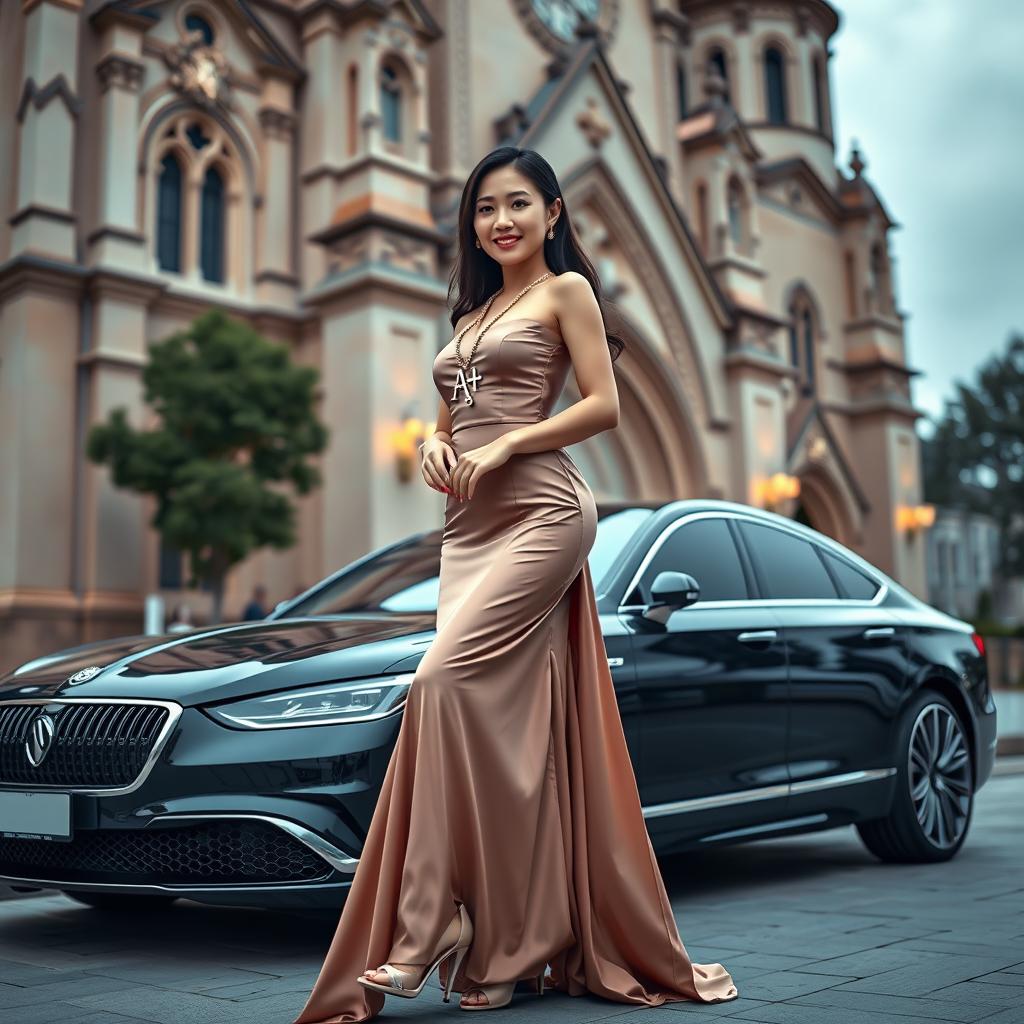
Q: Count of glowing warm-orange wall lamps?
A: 3